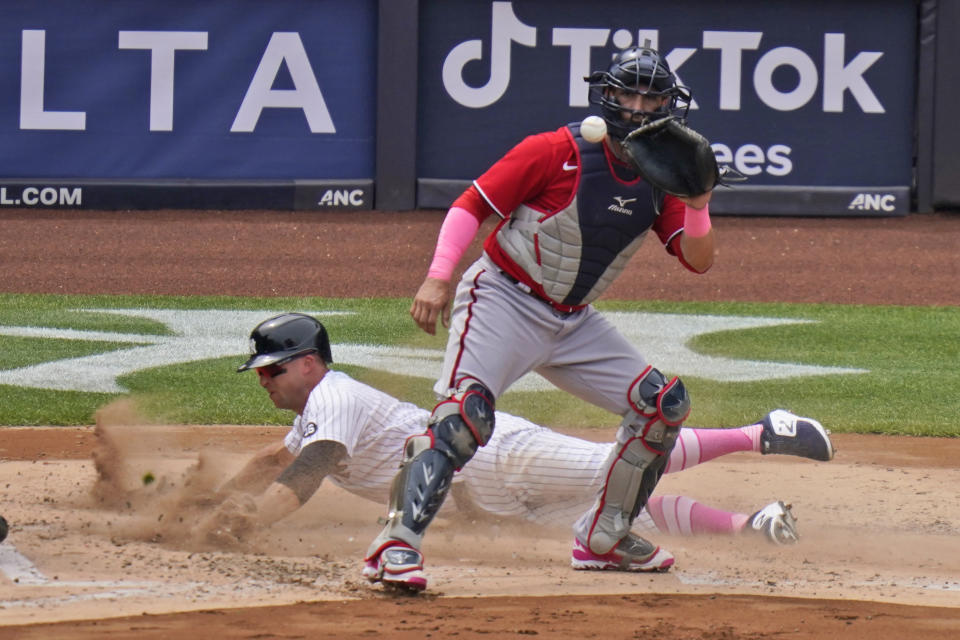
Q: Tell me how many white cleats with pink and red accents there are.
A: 2